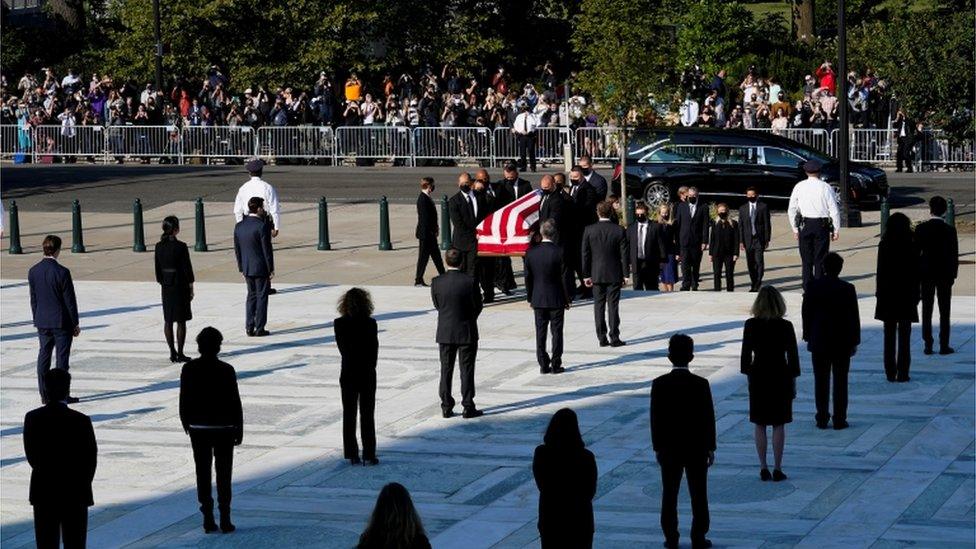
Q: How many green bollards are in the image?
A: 10